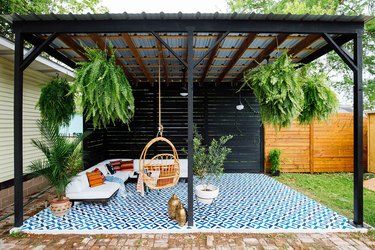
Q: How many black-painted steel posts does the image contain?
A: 3